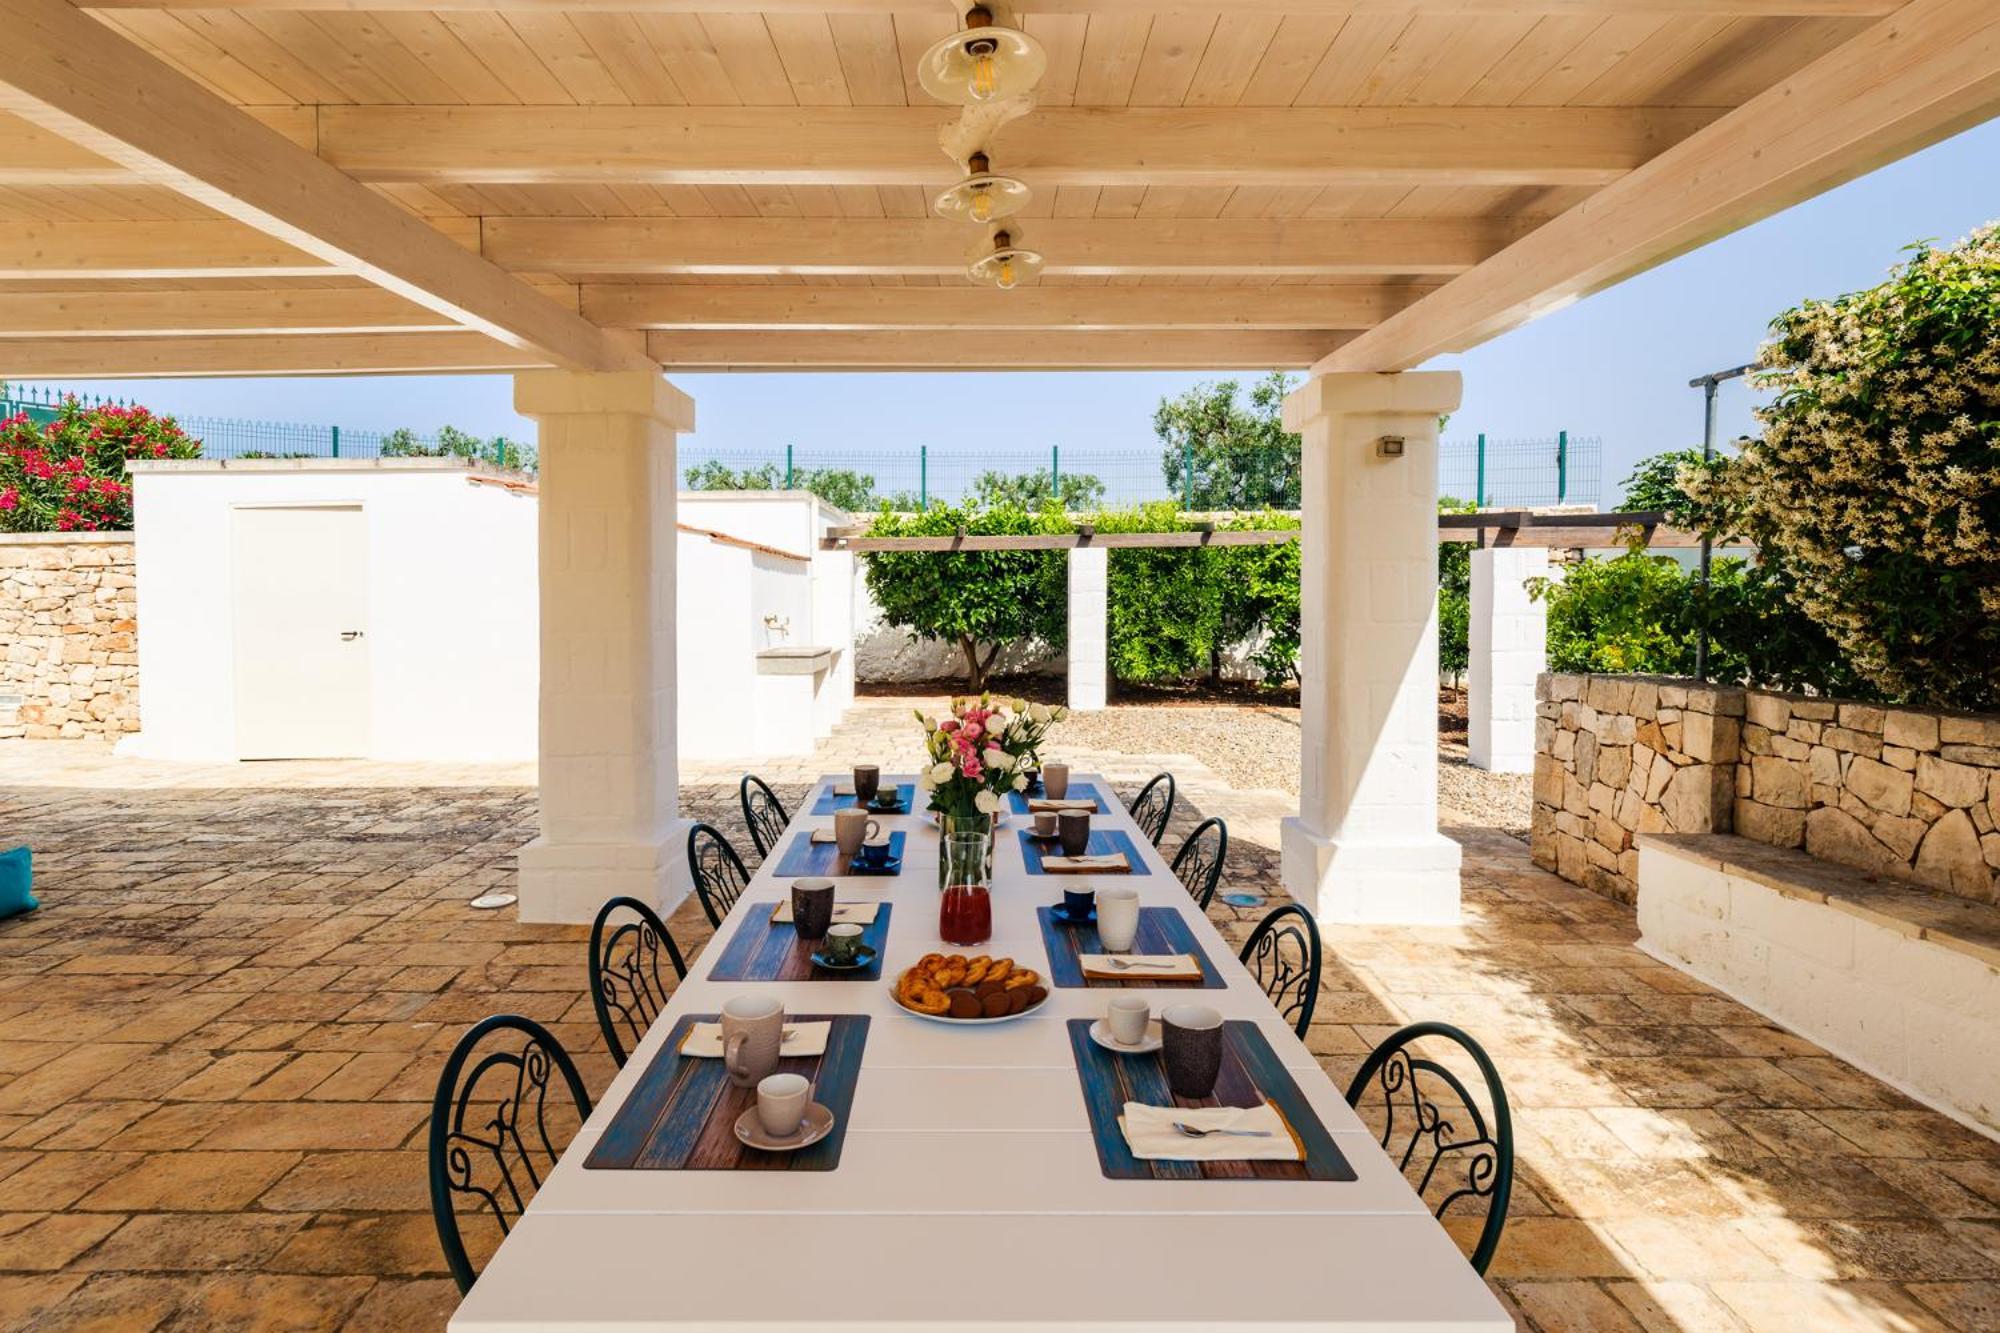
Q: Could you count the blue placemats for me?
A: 8